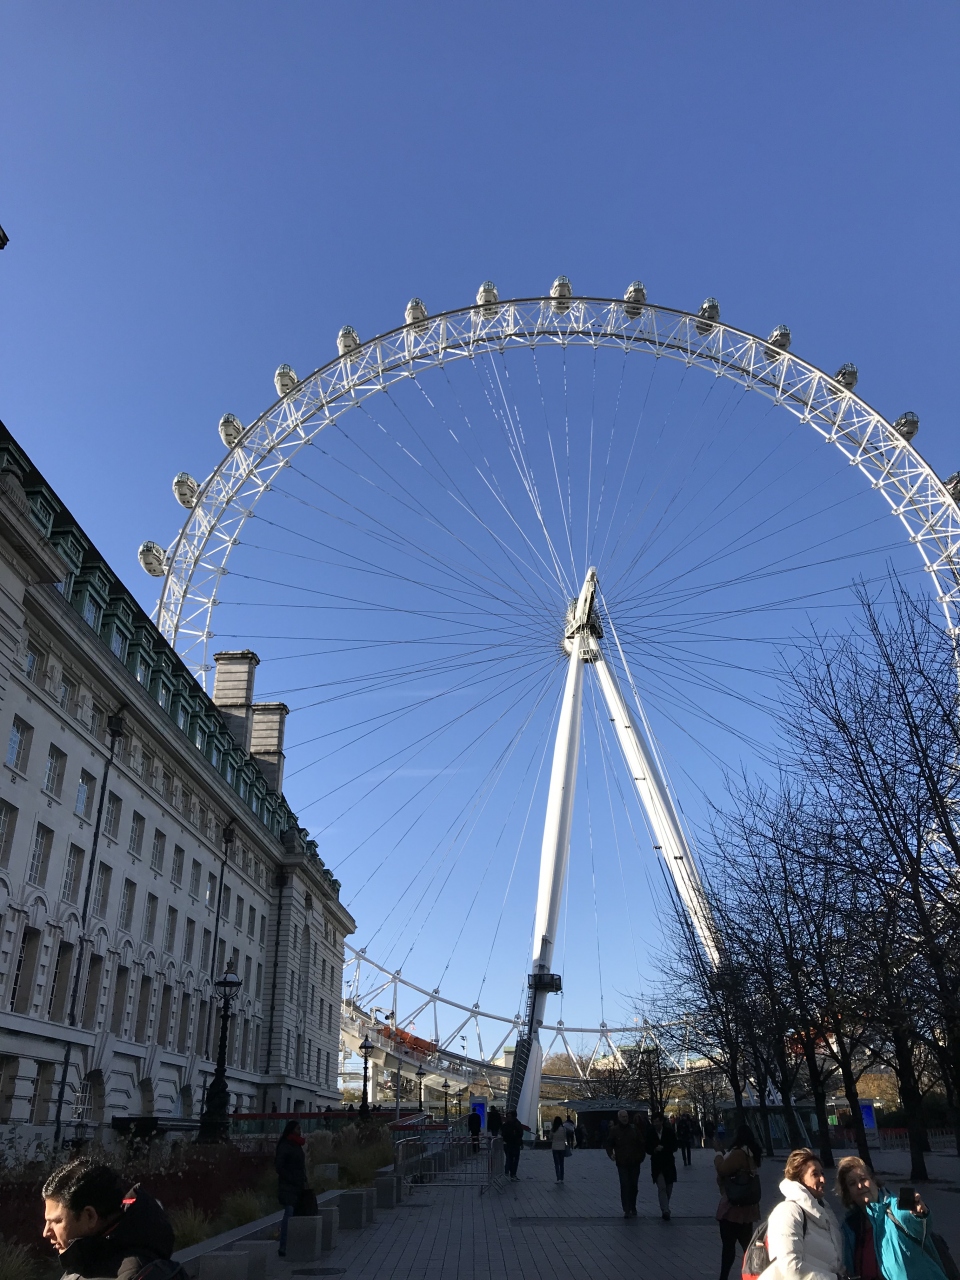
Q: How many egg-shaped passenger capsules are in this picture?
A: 14